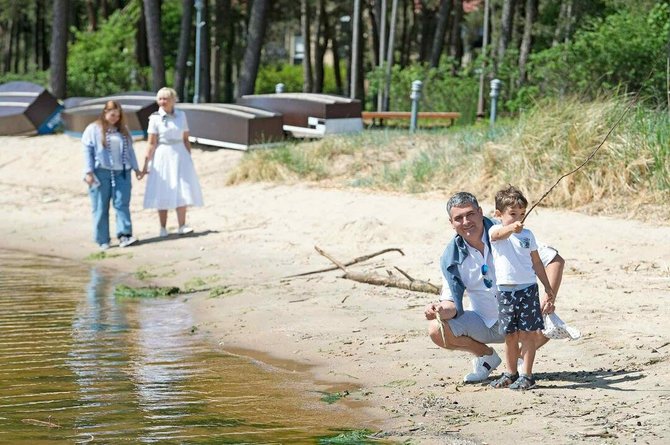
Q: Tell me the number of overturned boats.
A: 4